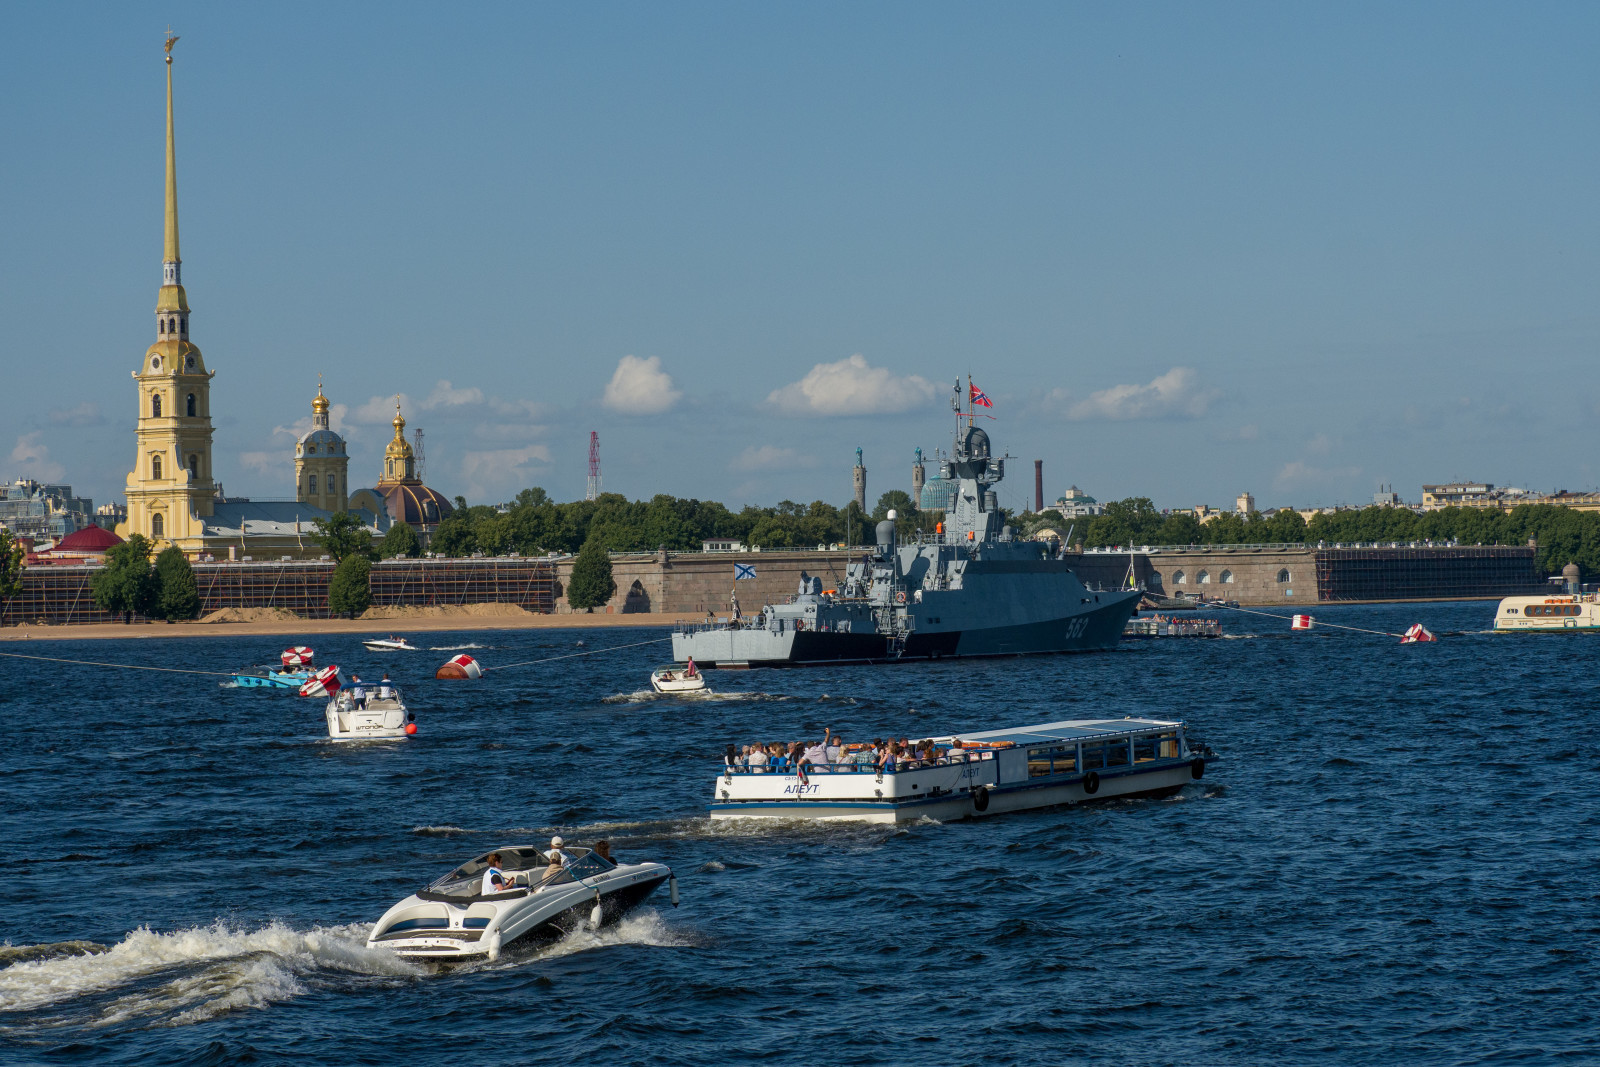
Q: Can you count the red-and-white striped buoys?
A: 5